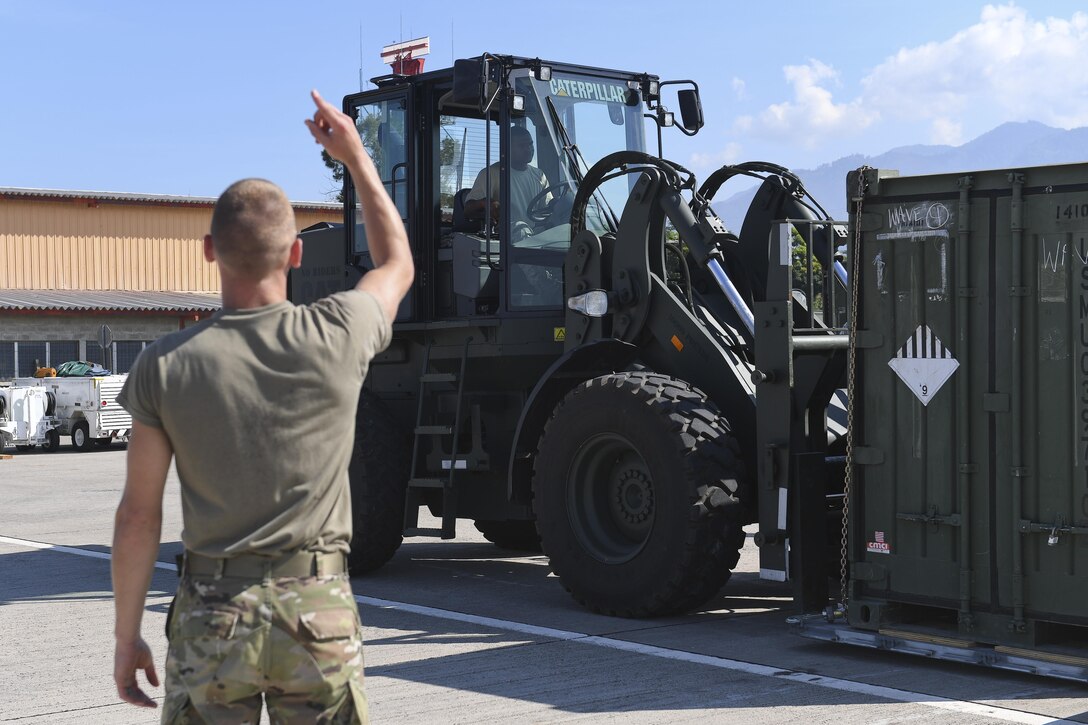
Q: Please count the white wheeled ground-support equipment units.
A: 2